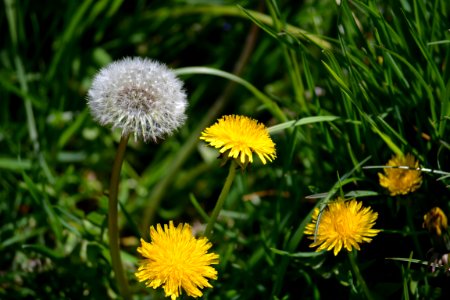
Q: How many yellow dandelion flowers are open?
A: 4